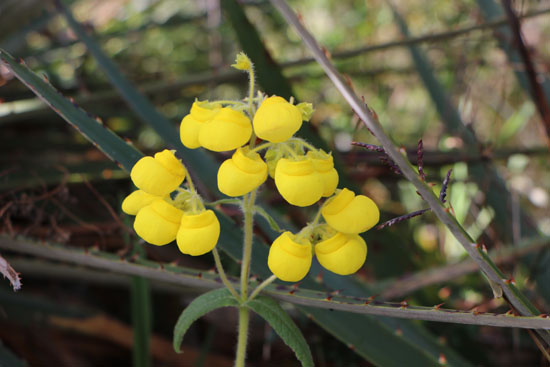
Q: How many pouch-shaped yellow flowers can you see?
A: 13